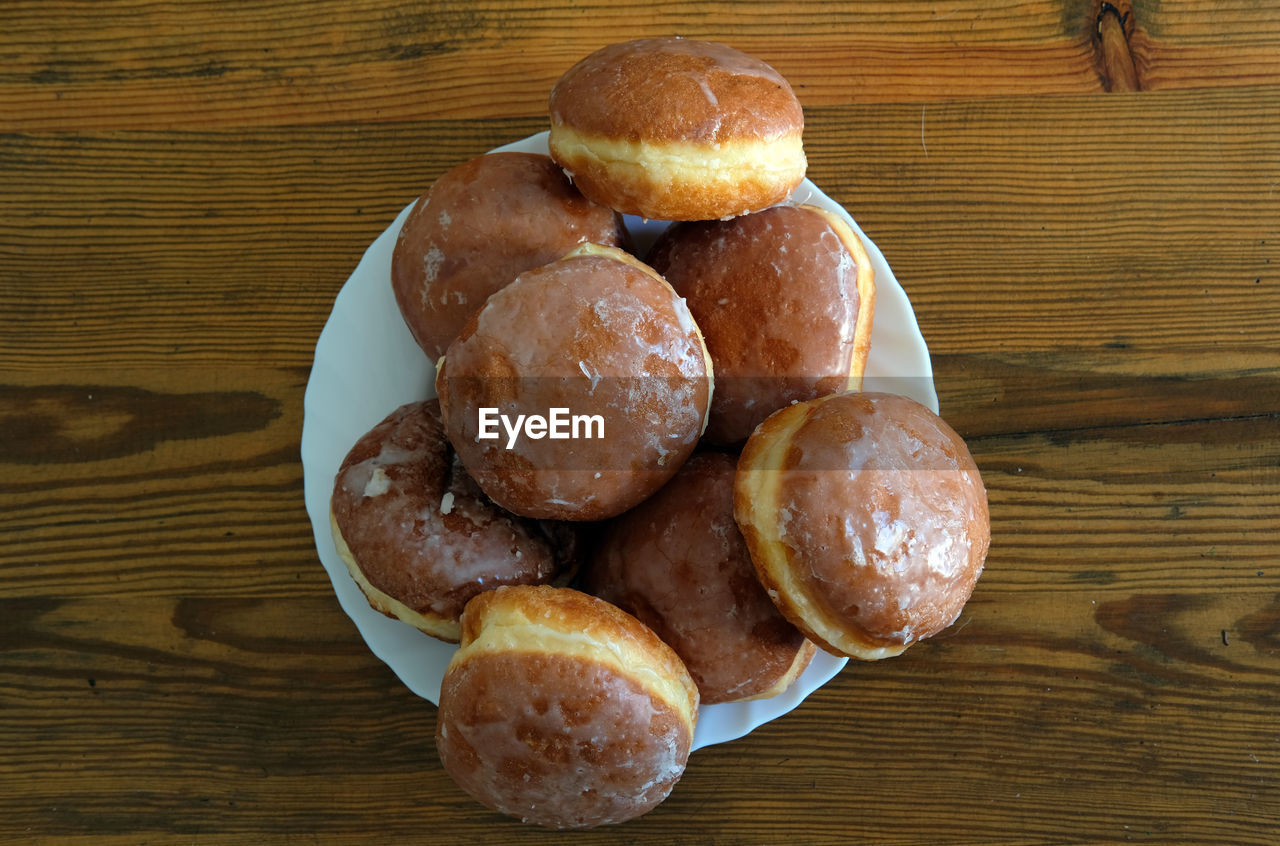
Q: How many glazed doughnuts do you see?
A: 8